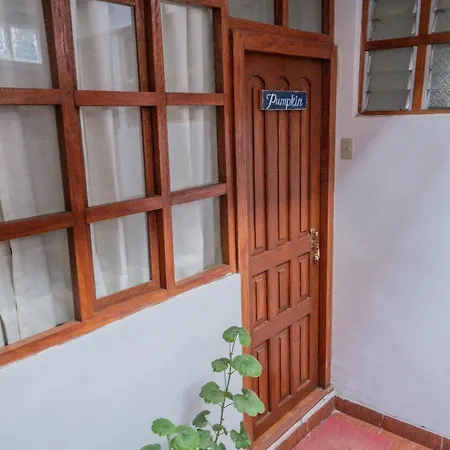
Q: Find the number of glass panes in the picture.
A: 15